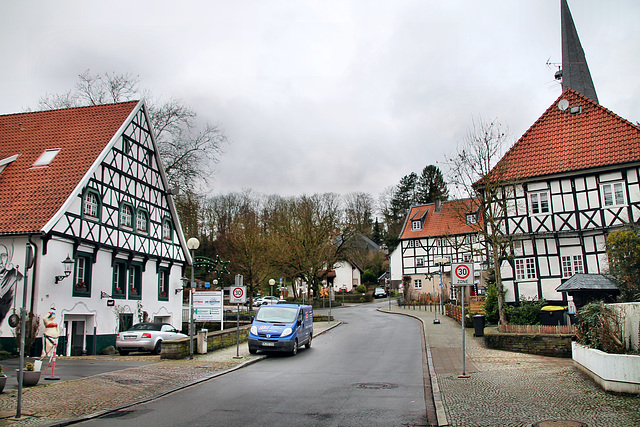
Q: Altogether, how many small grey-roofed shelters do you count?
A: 1